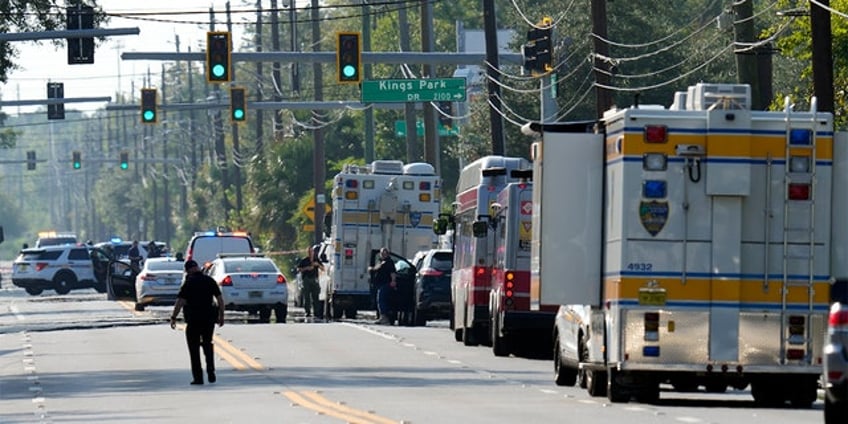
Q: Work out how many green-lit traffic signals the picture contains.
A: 6